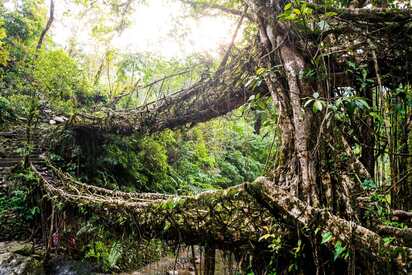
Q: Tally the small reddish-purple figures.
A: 2